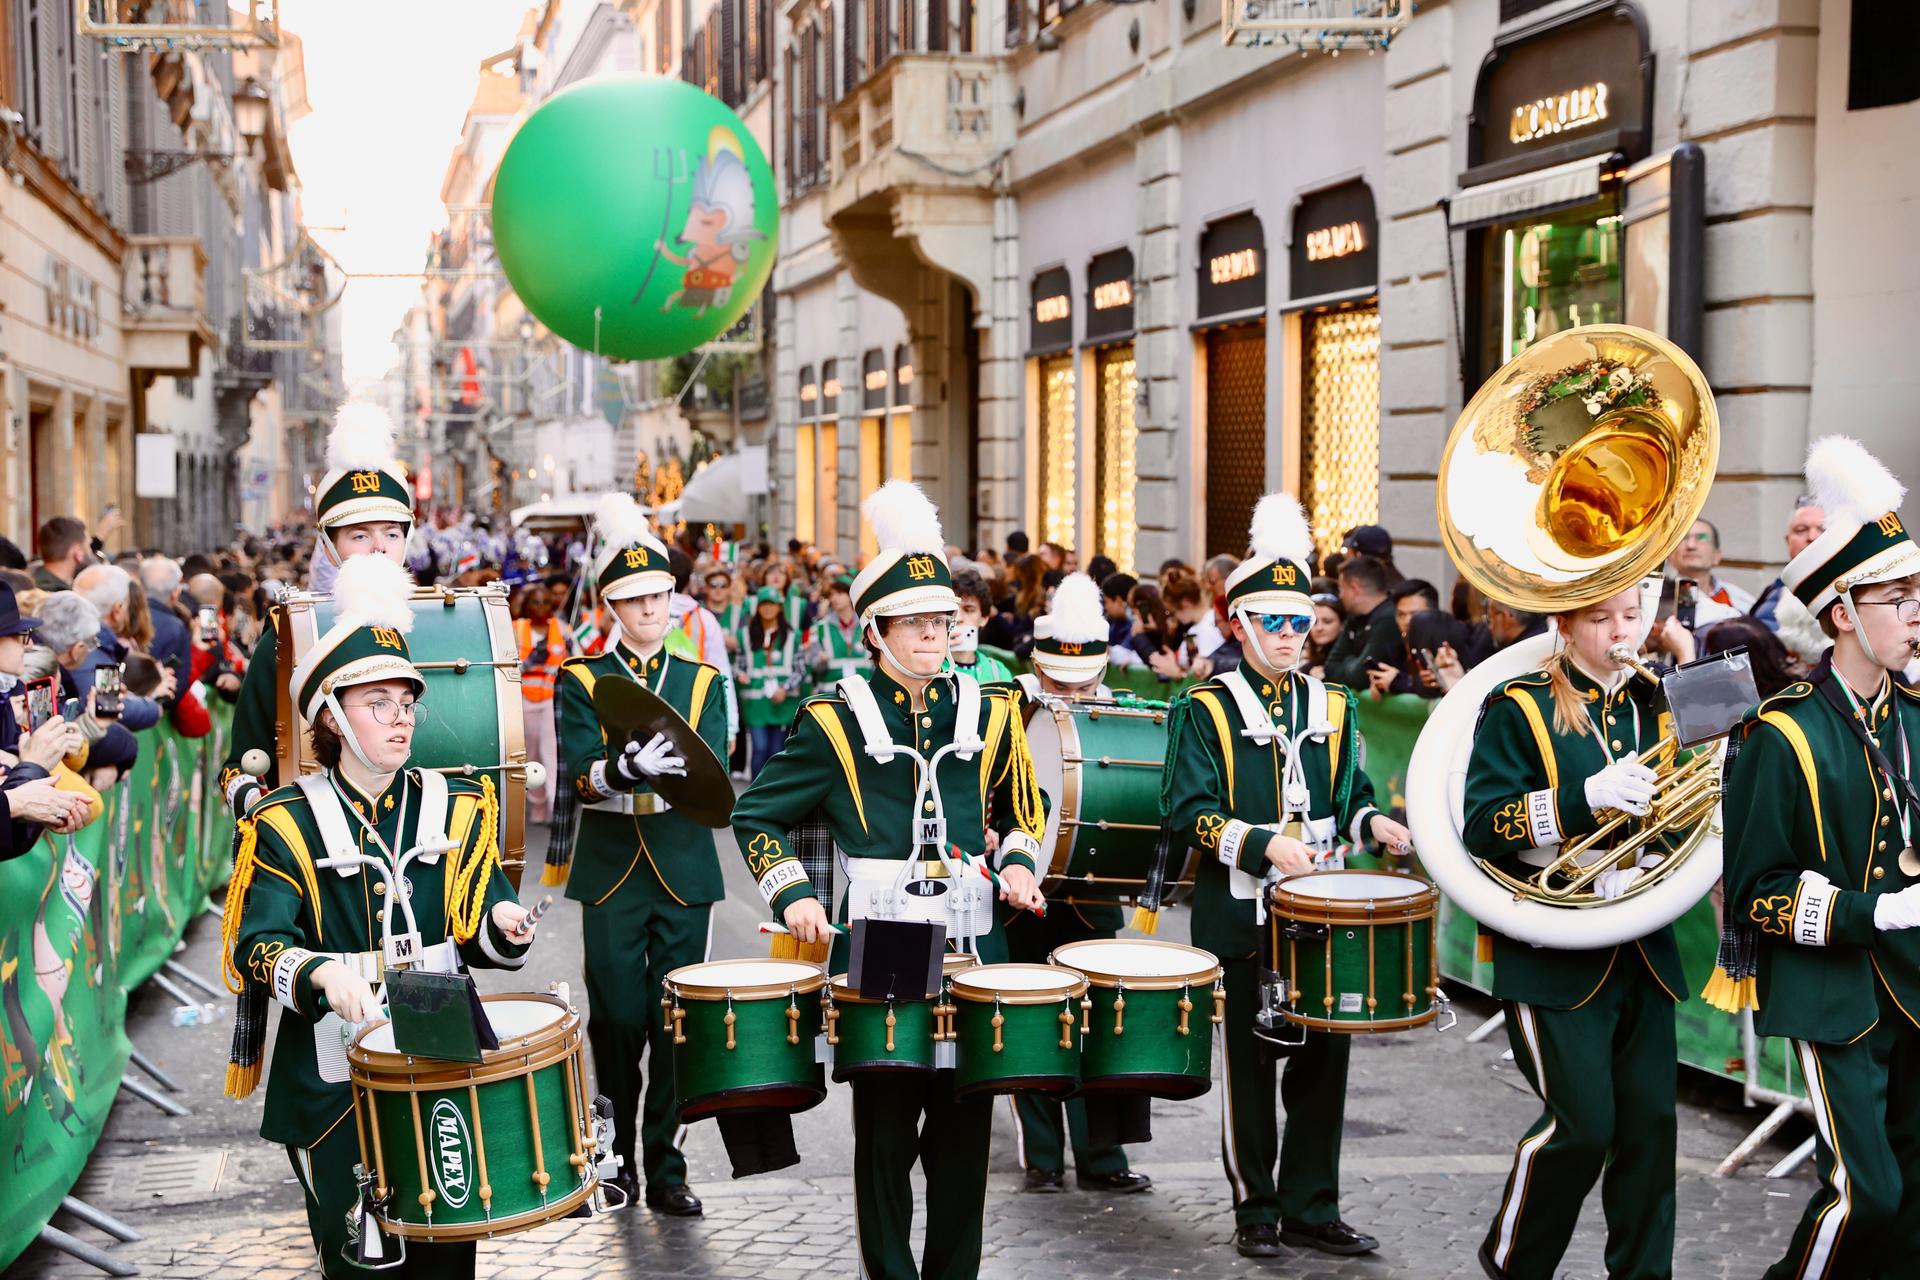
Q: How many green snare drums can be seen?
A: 2